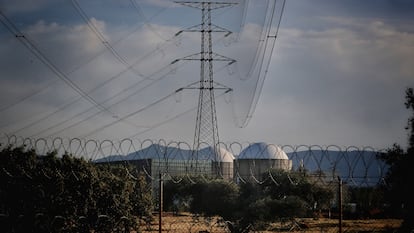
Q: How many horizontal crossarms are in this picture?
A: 4